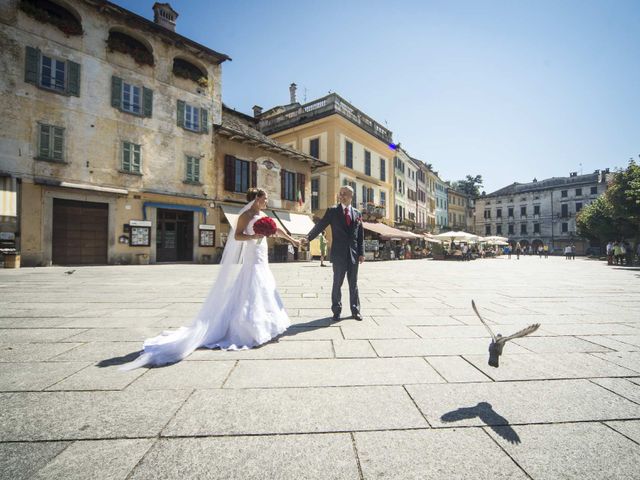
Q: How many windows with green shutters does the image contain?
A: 6